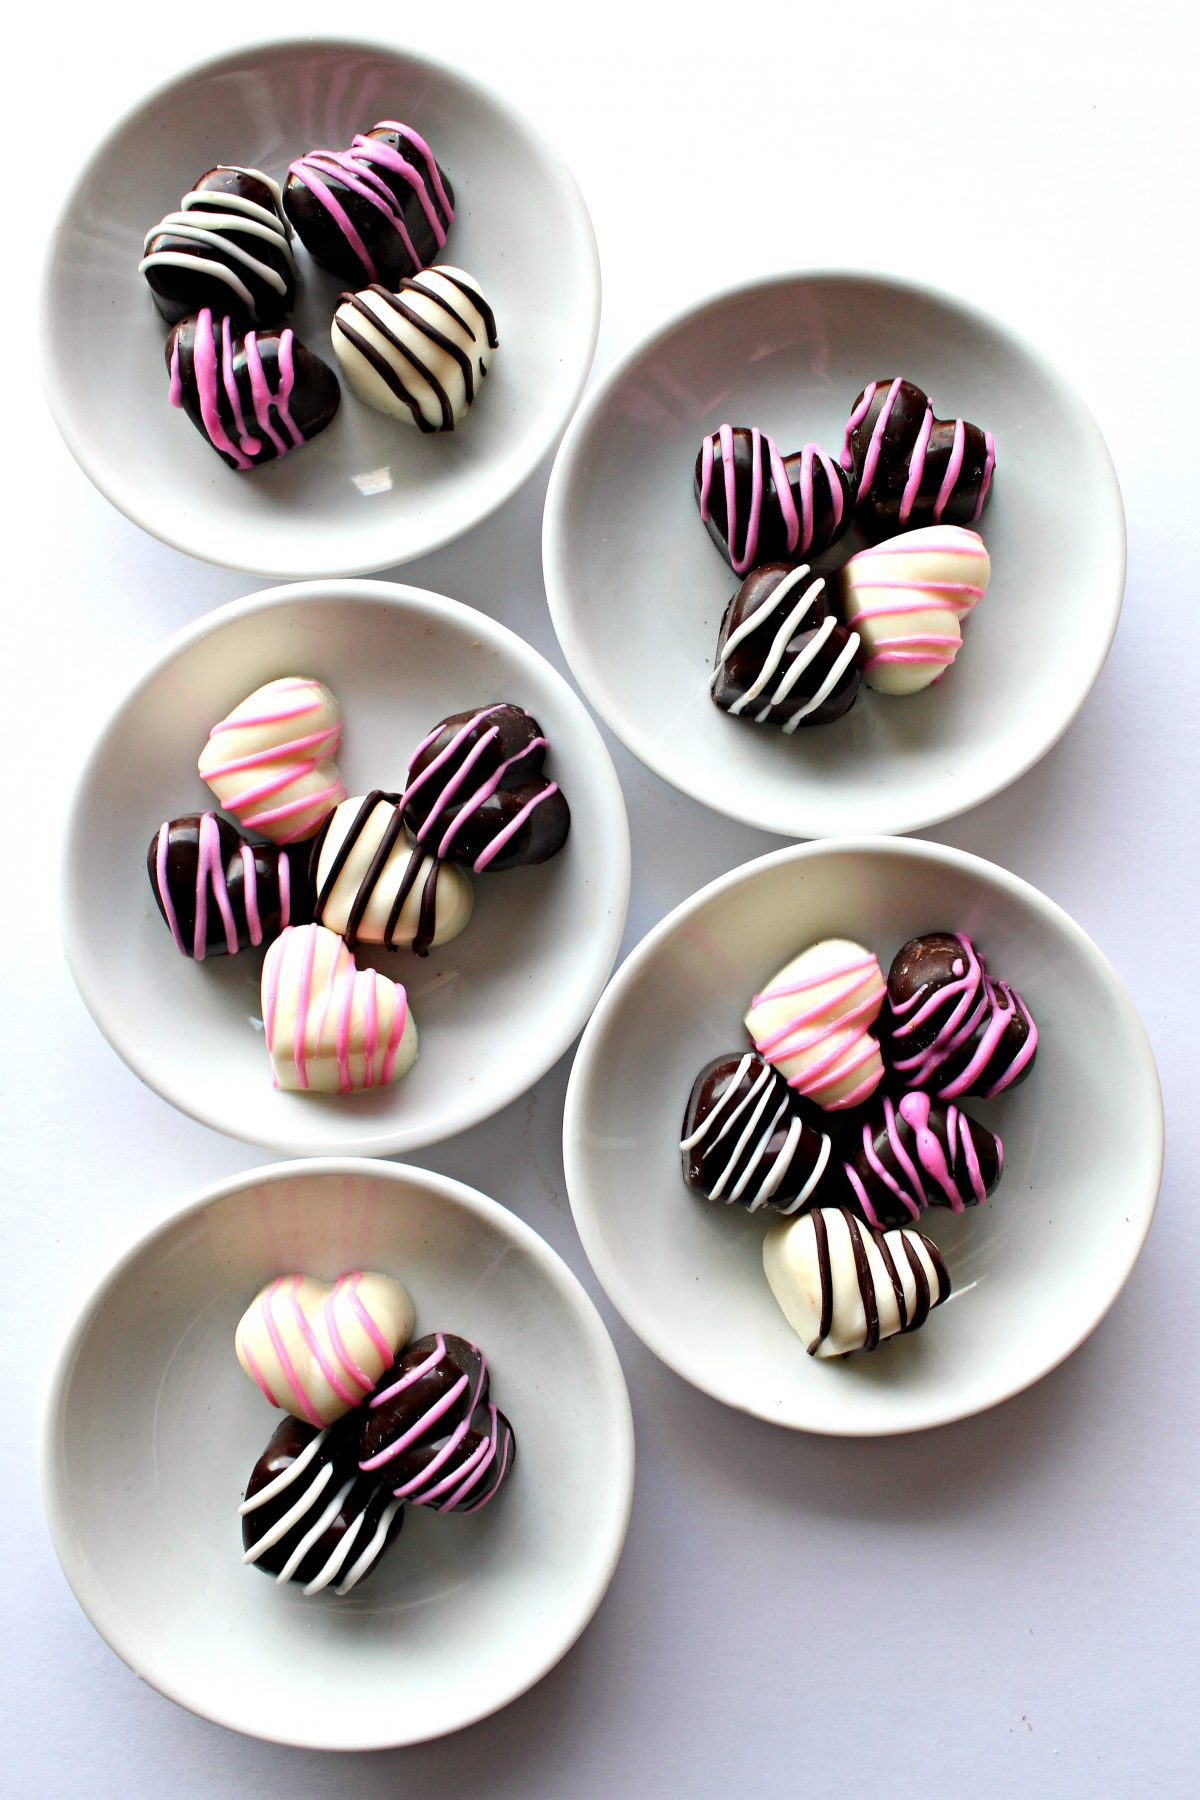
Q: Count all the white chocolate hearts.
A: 8